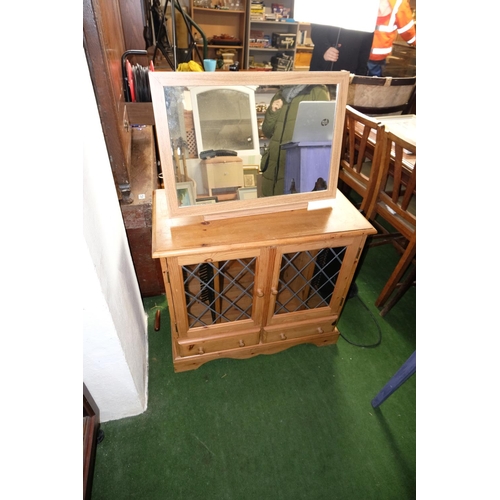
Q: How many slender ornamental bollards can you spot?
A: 0